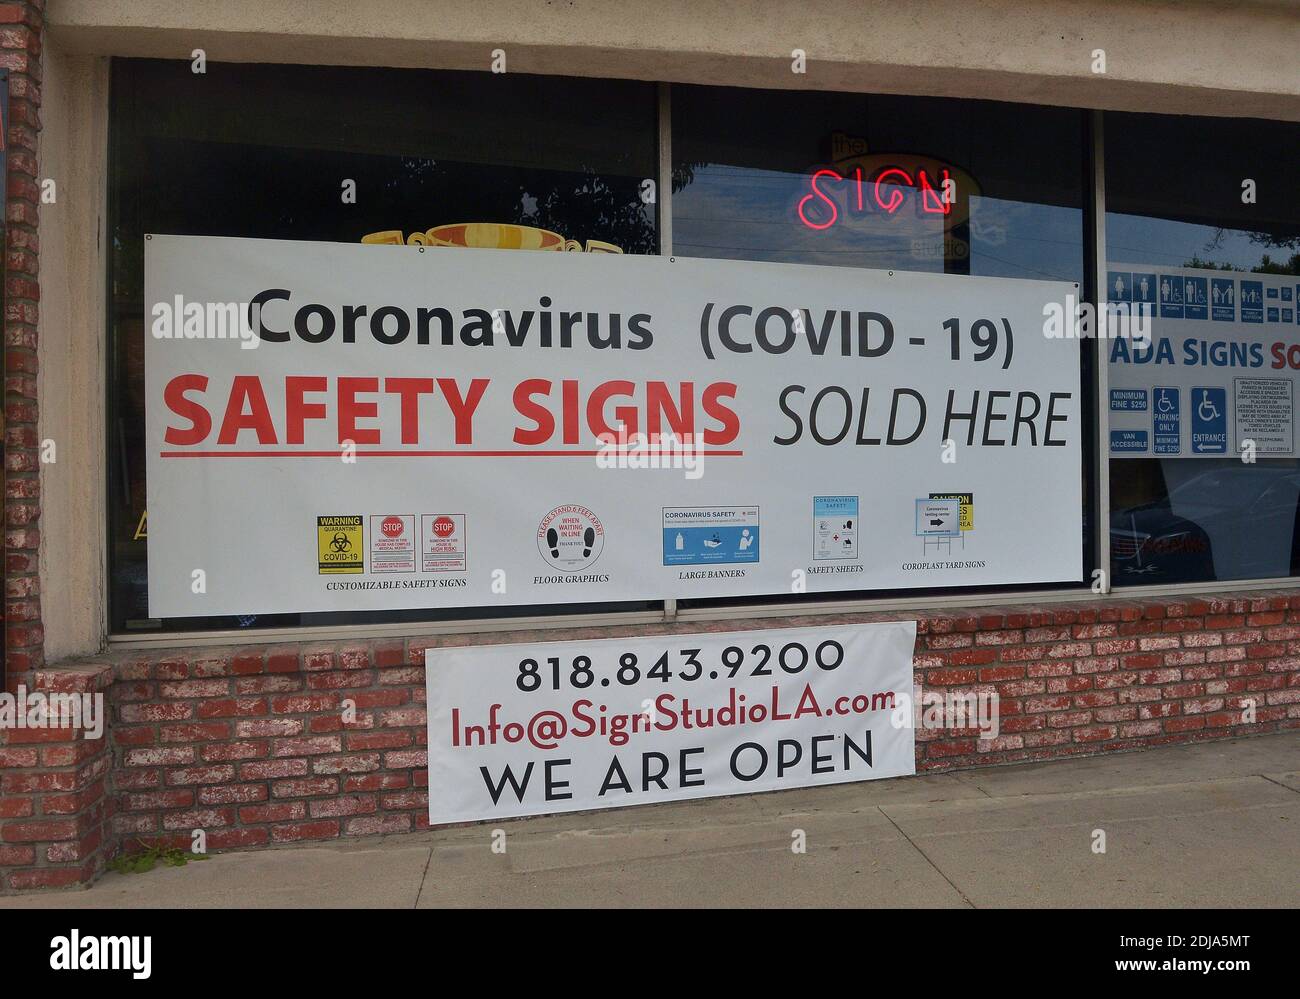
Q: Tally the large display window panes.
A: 3